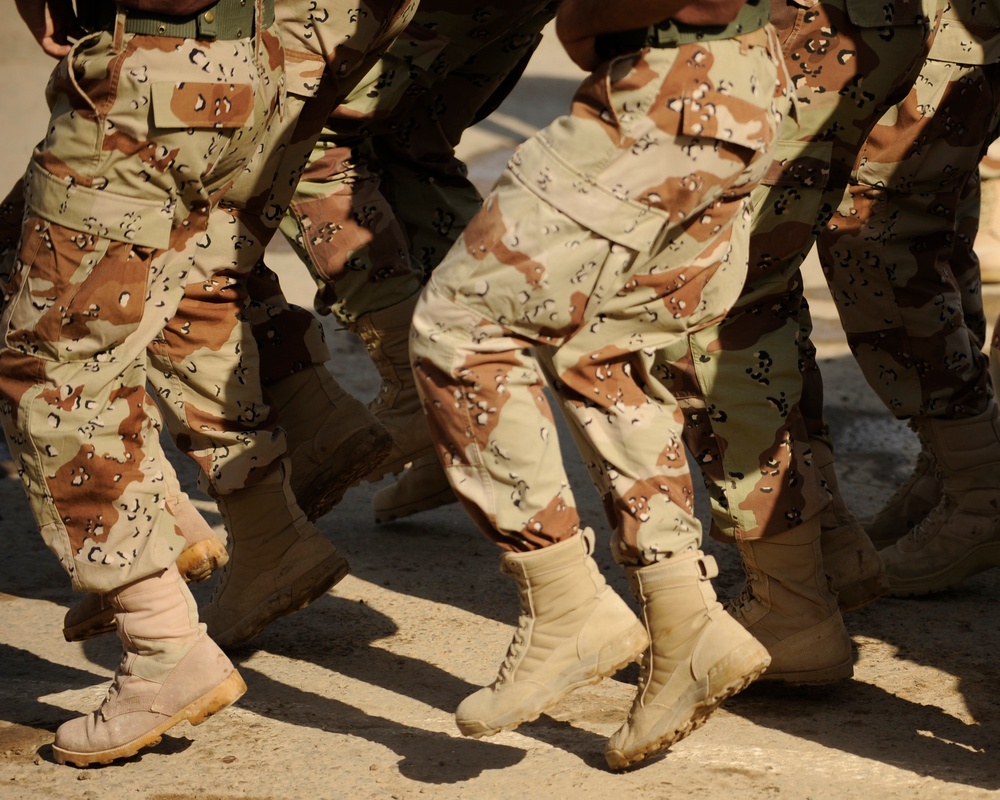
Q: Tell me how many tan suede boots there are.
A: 12